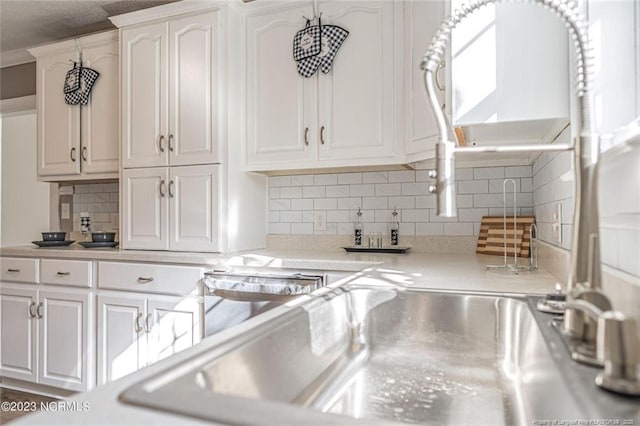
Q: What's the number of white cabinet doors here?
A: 13